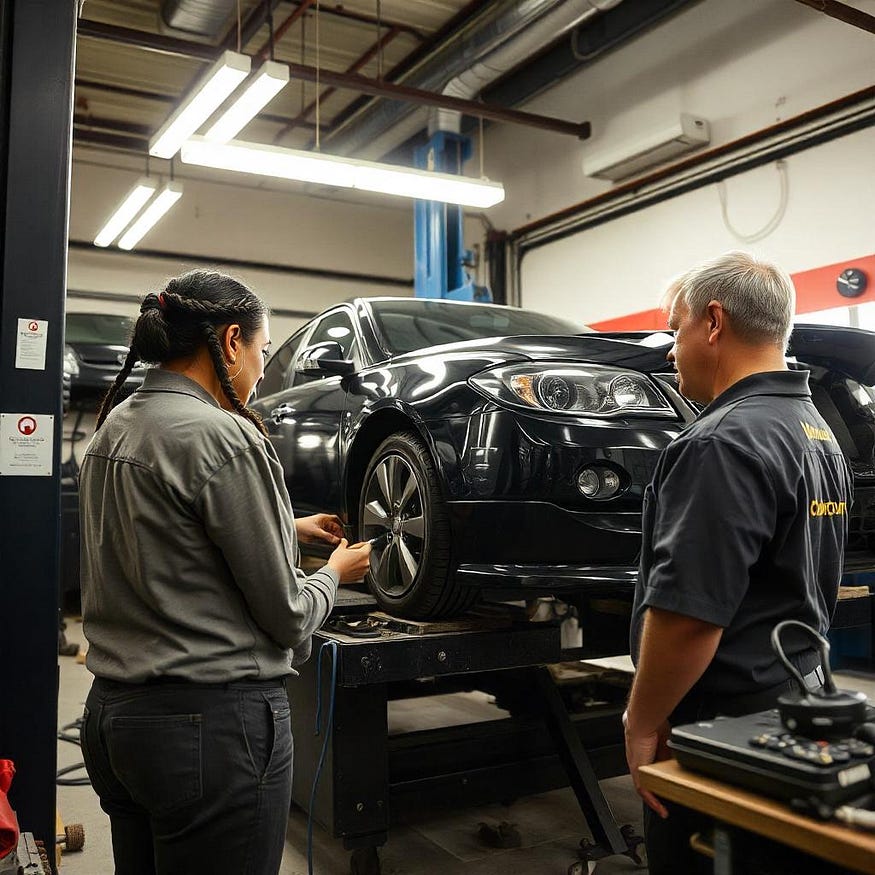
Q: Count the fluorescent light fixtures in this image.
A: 5